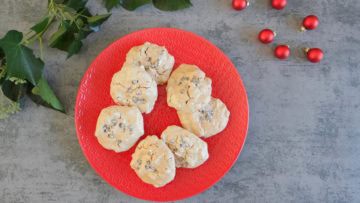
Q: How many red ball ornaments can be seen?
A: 6